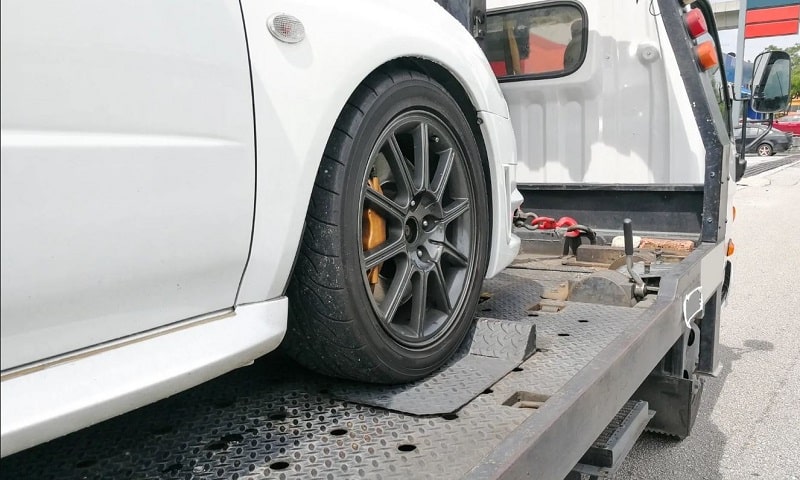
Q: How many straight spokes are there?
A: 10